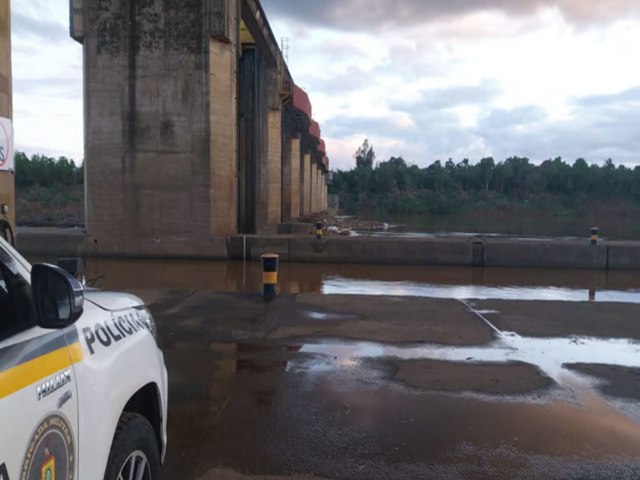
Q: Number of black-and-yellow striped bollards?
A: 3